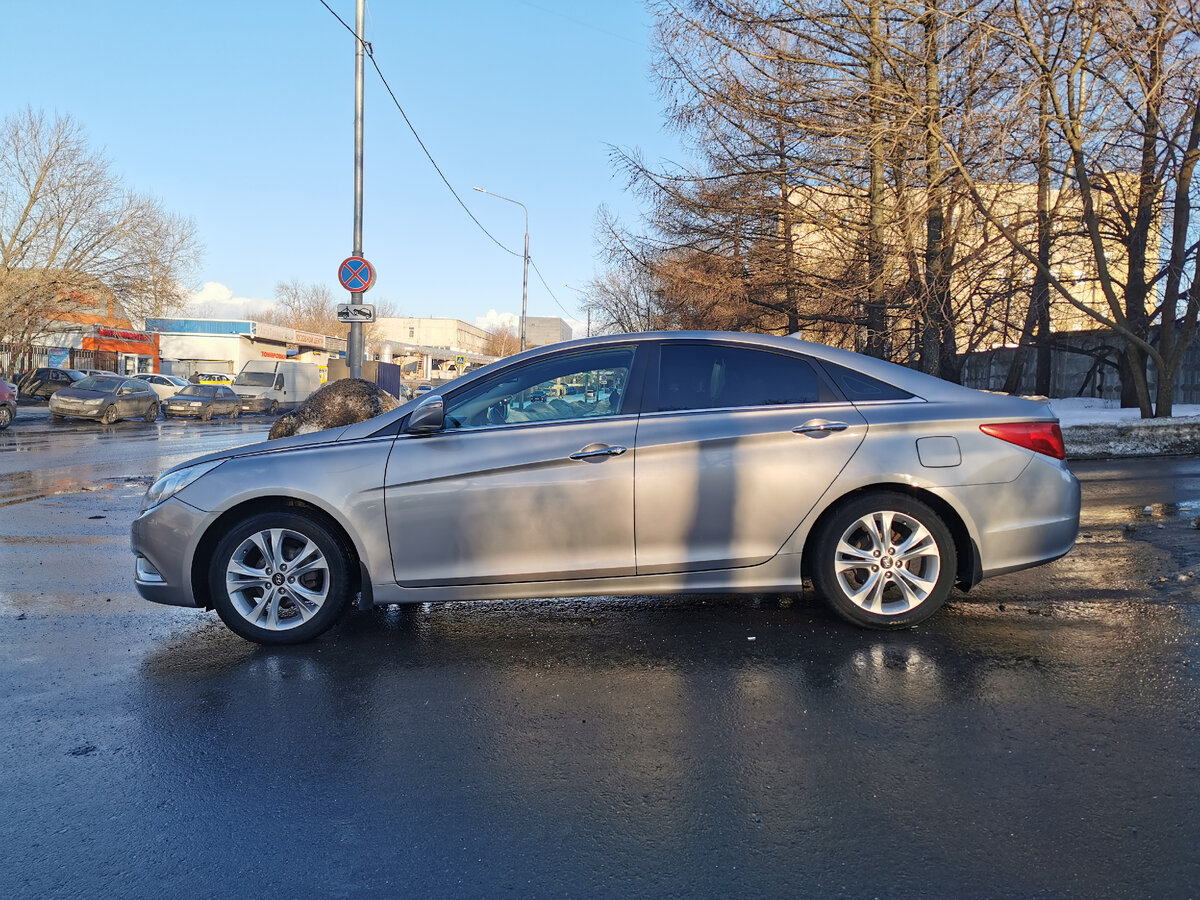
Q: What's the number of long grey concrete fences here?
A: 1